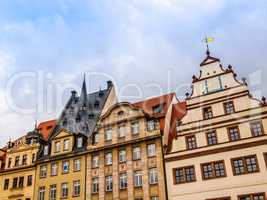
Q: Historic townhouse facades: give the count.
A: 4